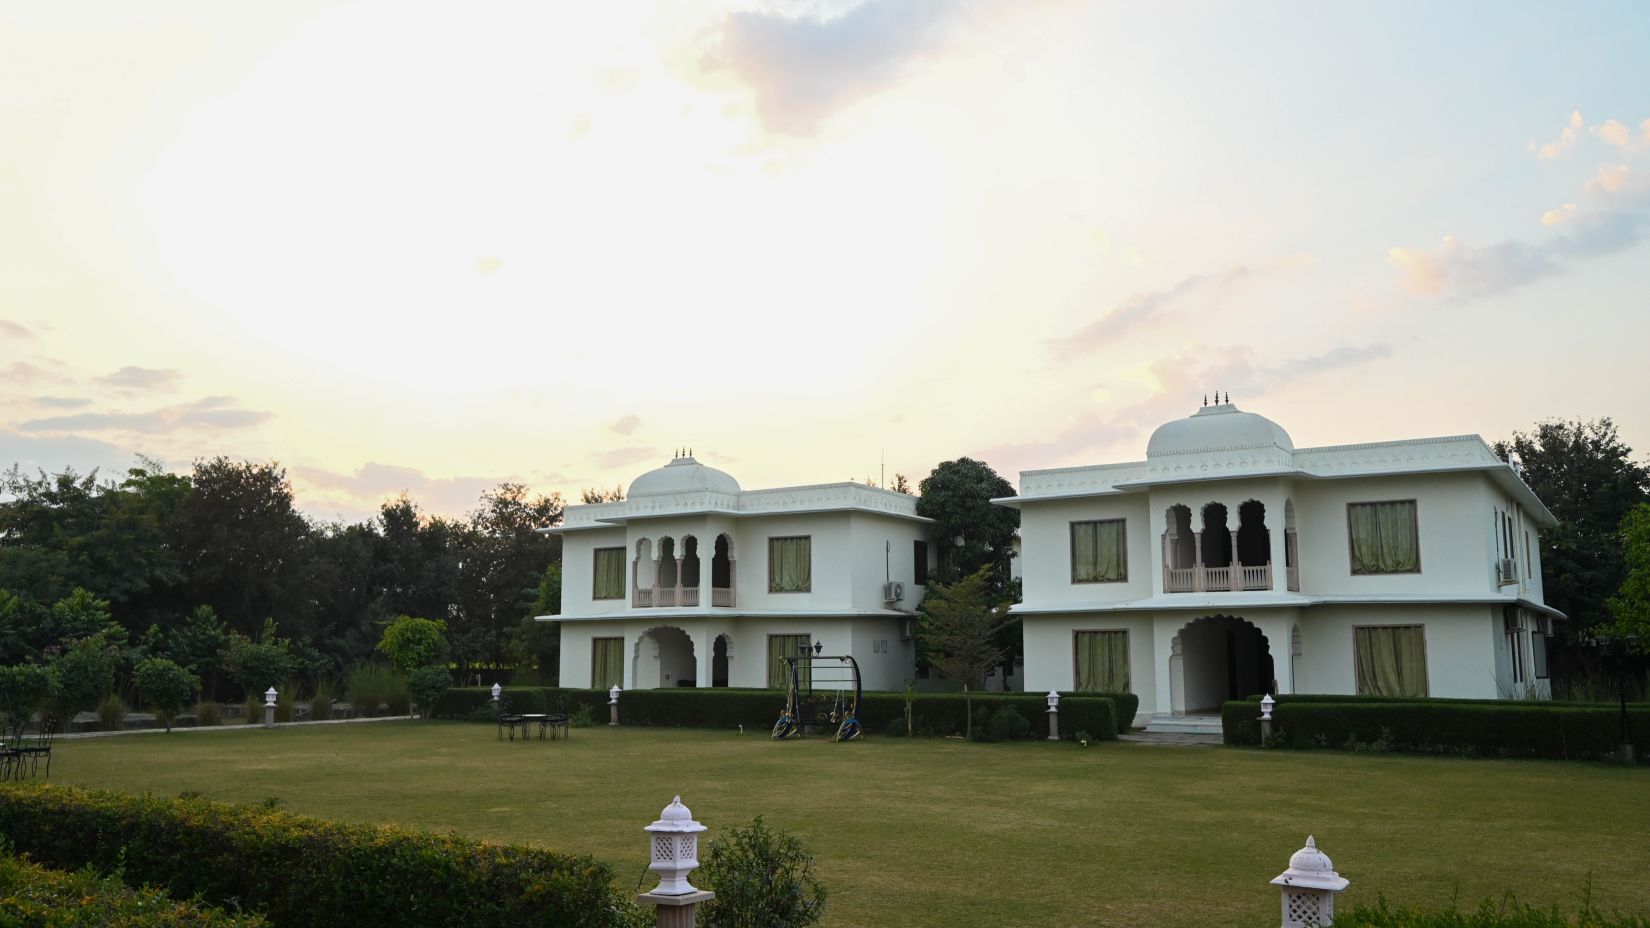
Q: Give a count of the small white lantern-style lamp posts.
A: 7